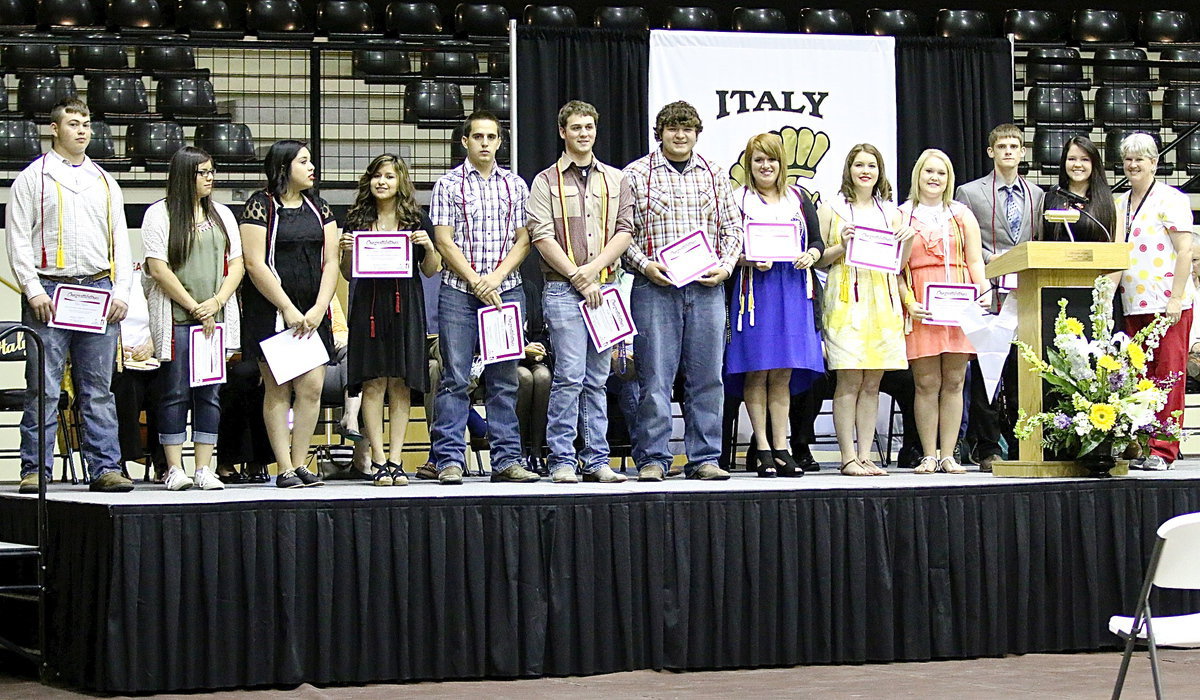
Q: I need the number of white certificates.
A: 11